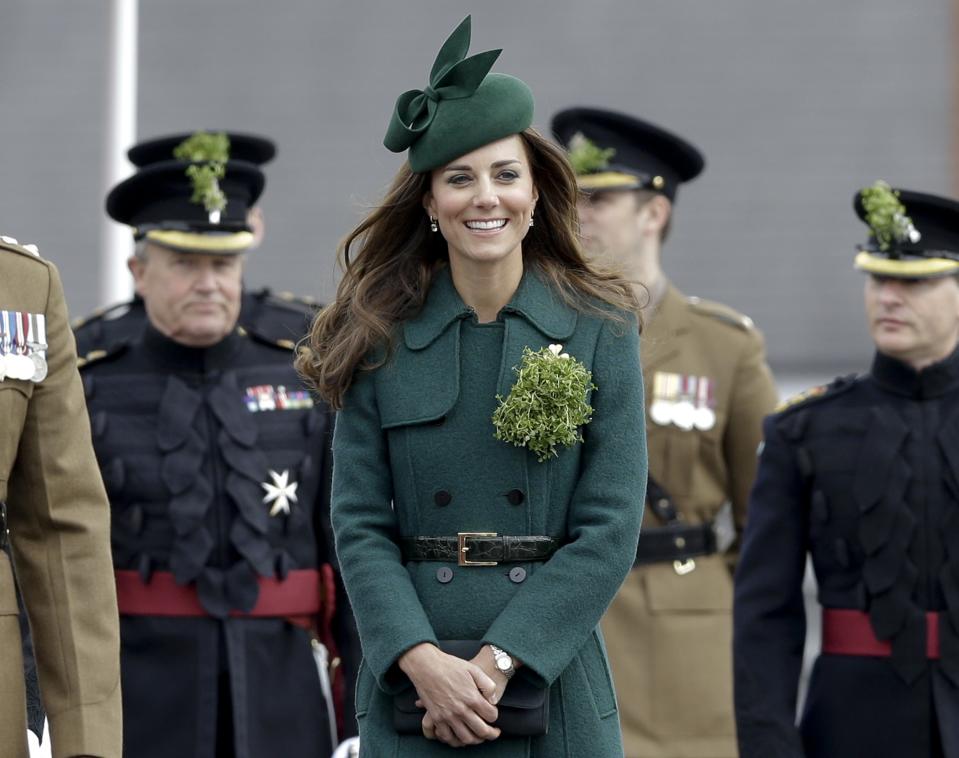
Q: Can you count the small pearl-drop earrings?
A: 2